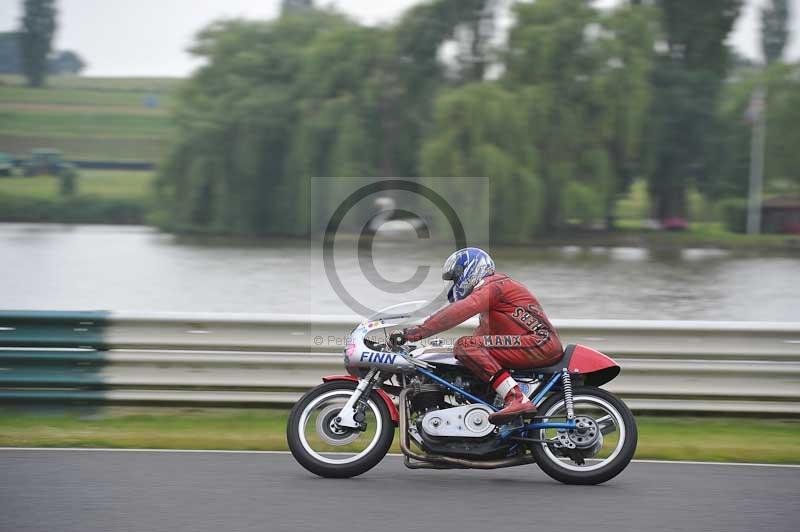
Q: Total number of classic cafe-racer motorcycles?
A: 1